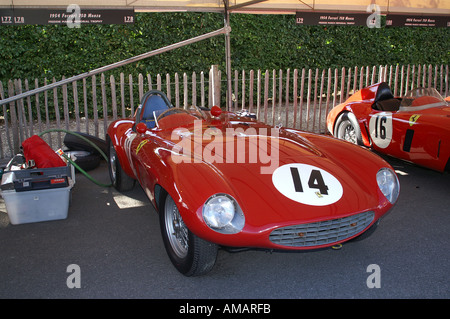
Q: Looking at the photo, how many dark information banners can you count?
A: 3